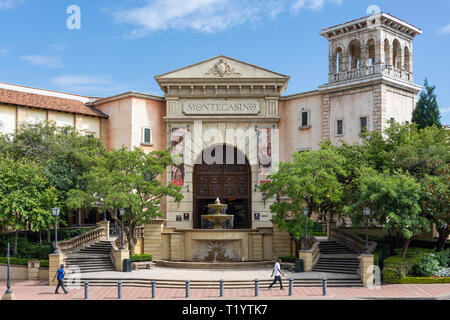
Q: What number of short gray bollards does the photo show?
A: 8